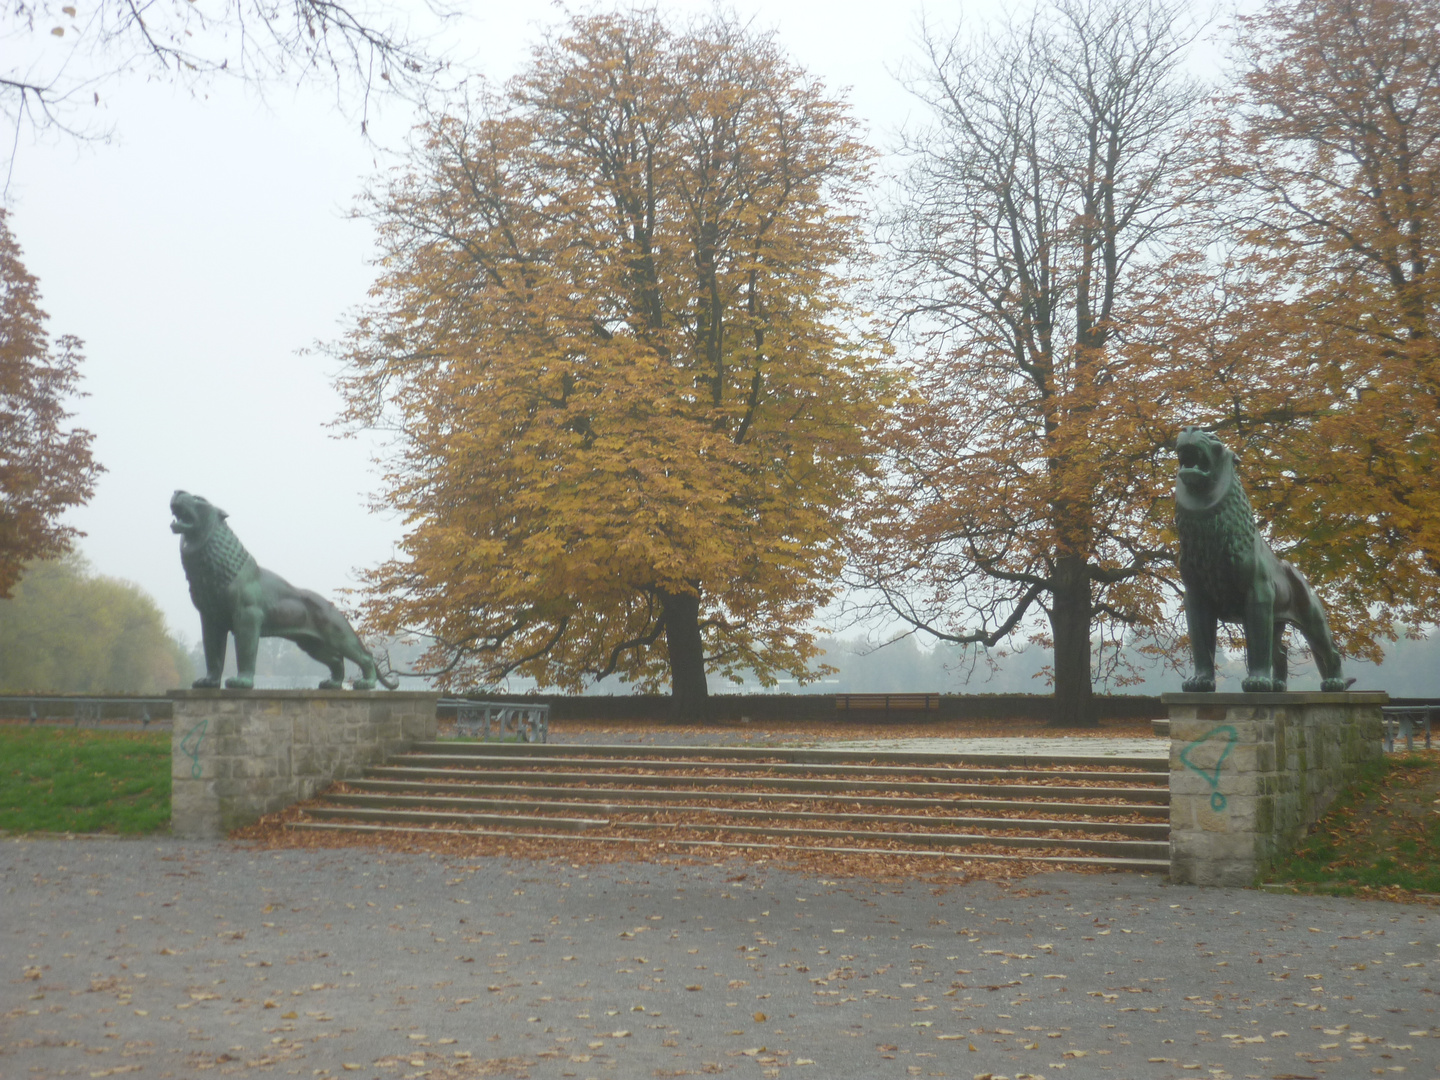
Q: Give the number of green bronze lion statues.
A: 2